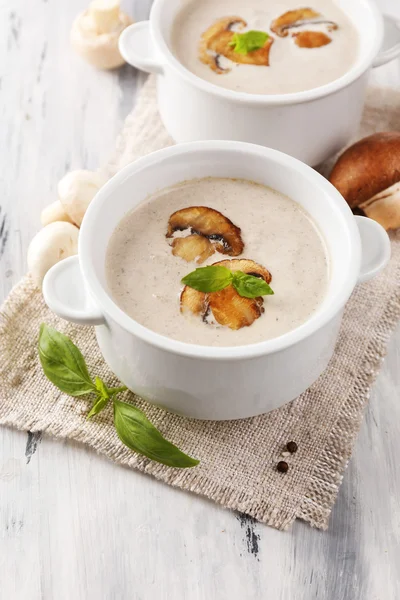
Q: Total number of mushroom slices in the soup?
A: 4